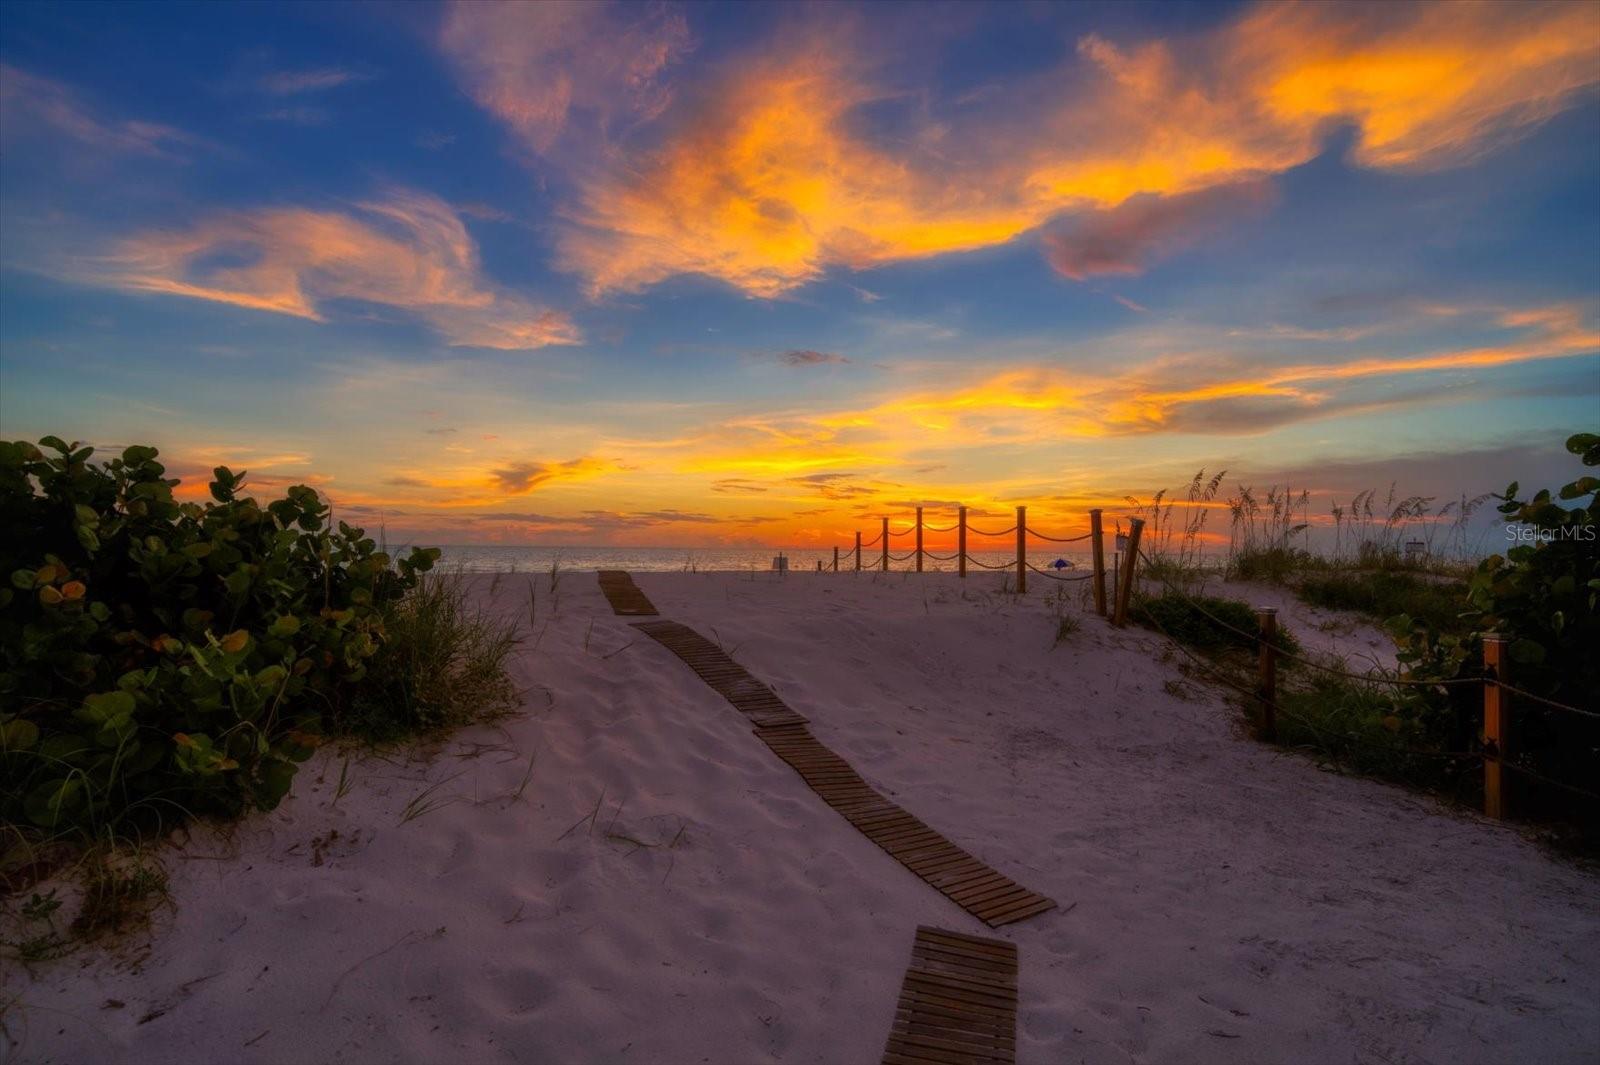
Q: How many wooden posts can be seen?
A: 11